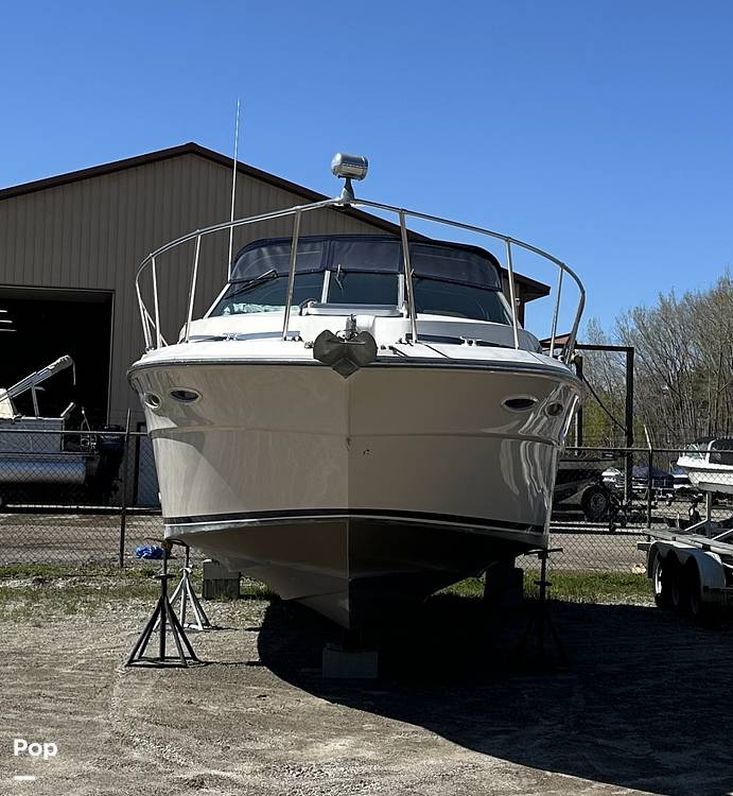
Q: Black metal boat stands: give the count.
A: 2